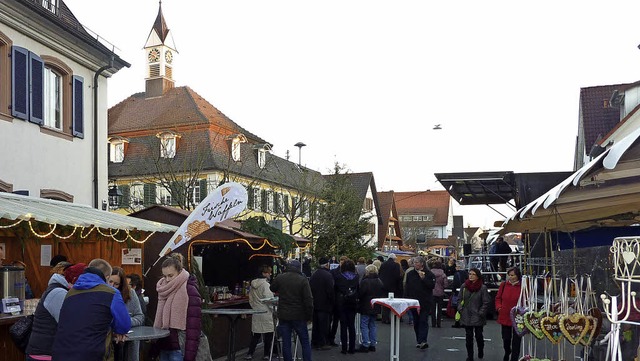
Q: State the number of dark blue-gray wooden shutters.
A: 3